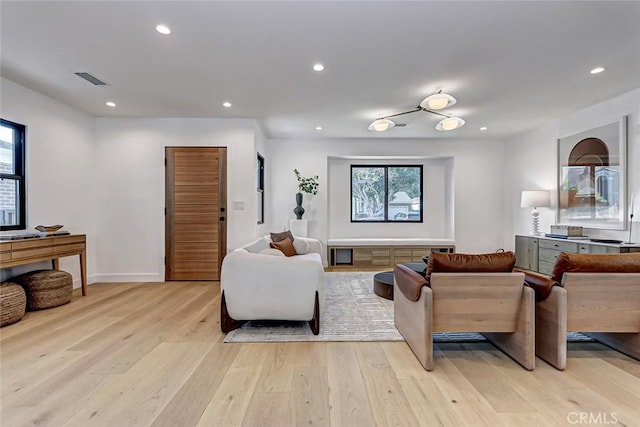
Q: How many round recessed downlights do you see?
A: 7